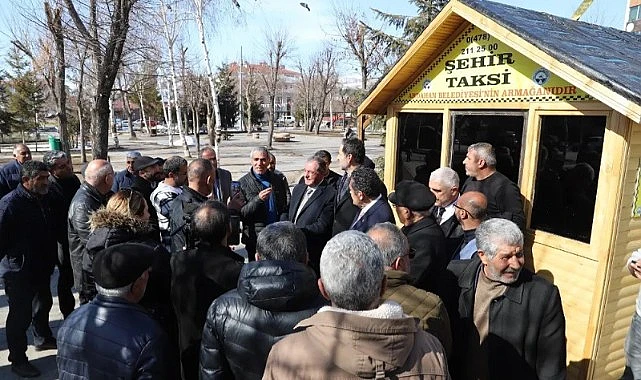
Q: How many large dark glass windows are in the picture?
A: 3